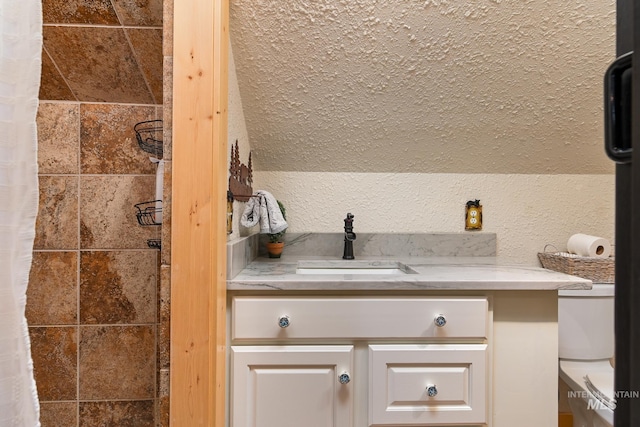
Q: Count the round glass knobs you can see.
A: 4